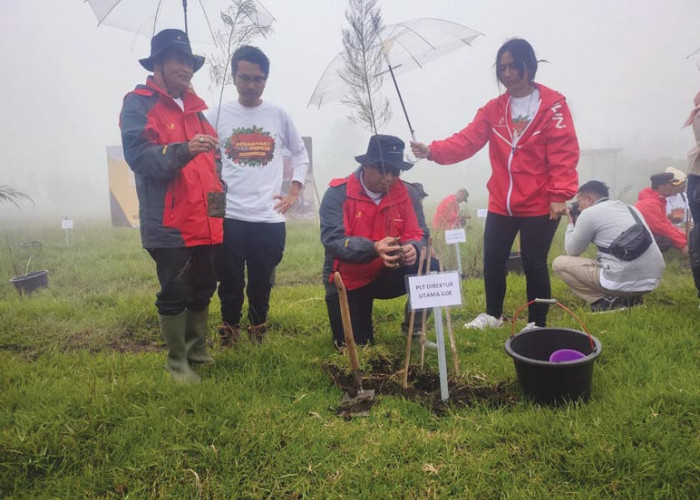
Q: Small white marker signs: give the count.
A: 4